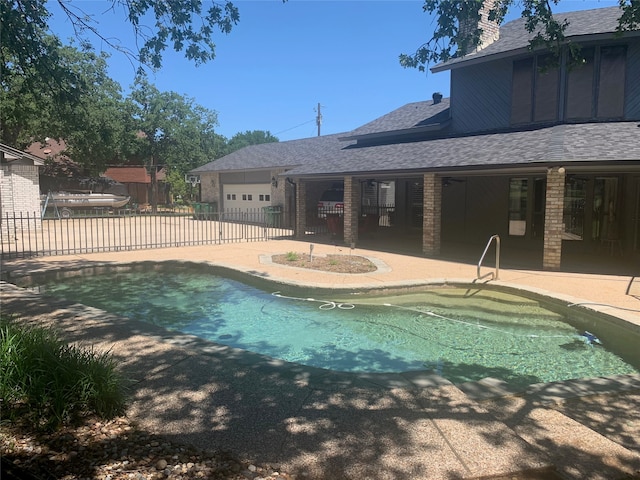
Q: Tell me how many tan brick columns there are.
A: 4